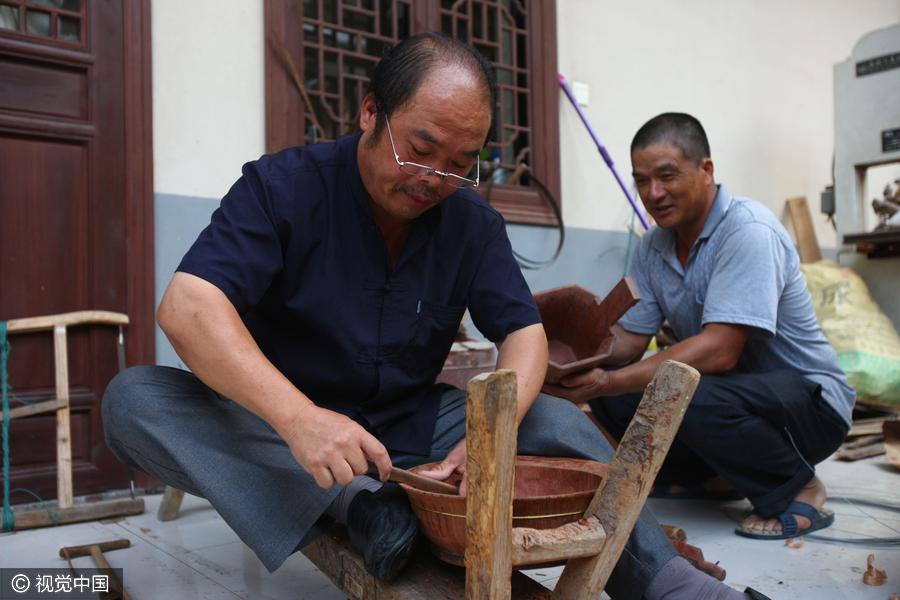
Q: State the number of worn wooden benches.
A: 1